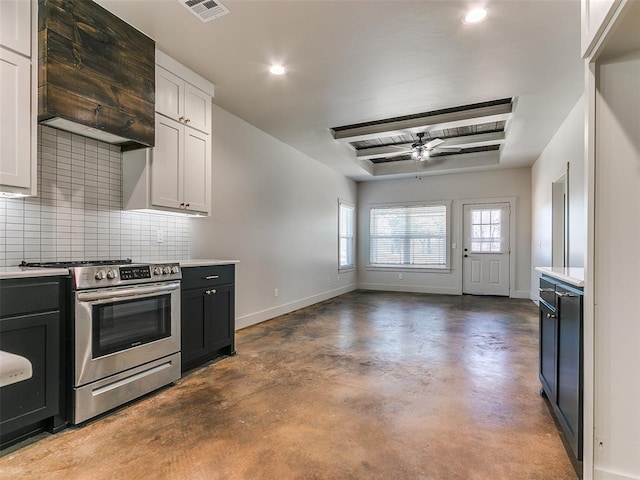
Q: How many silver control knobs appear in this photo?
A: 5